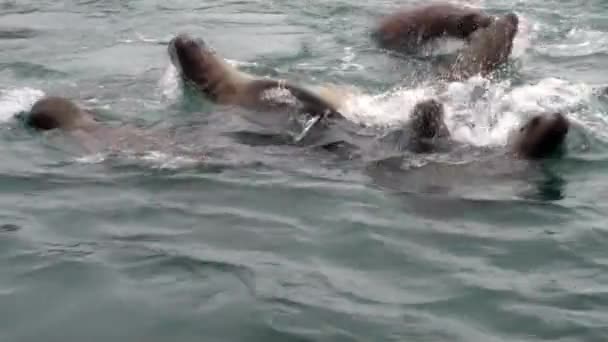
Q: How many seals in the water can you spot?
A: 6